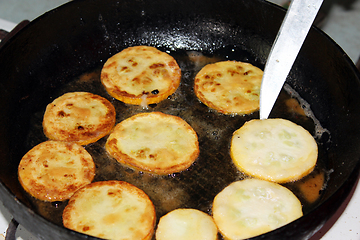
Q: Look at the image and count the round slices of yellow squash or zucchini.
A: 9